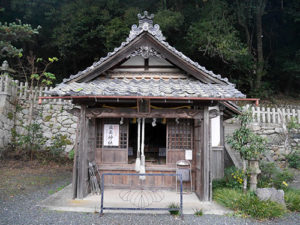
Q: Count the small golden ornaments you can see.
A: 2